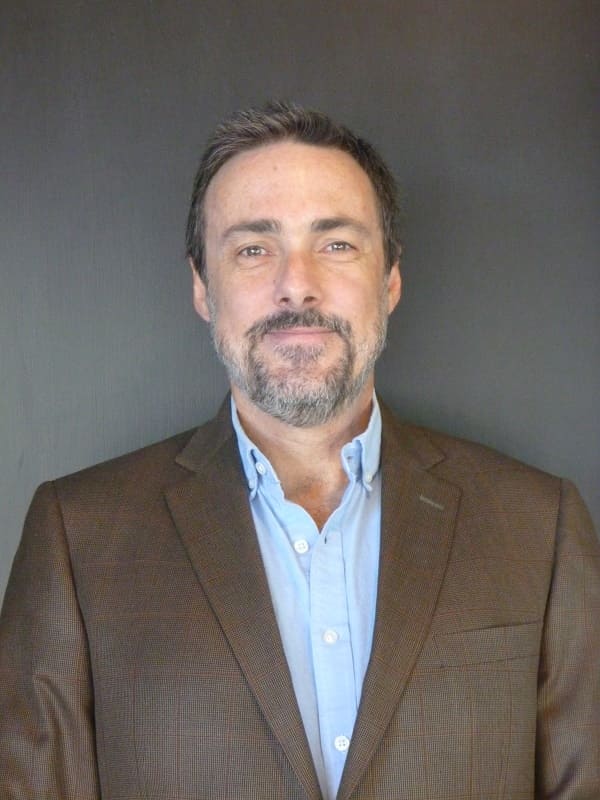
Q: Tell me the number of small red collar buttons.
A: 0